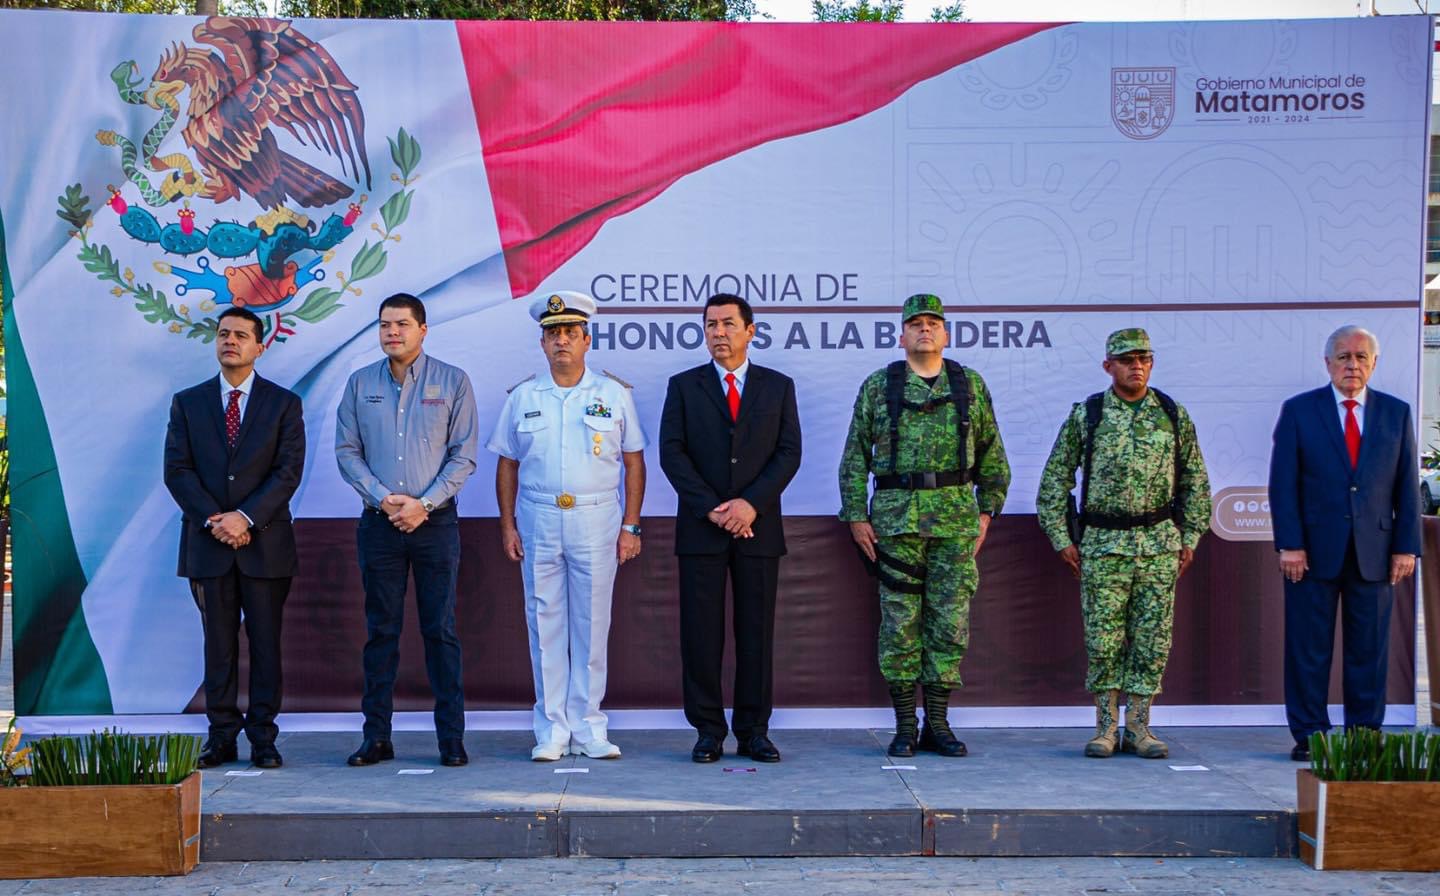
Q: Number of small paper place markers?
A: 6